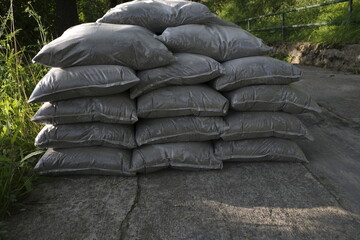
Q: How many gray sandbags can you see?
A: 15